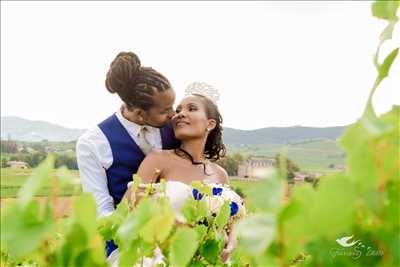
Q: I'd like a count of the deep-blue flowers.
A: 3